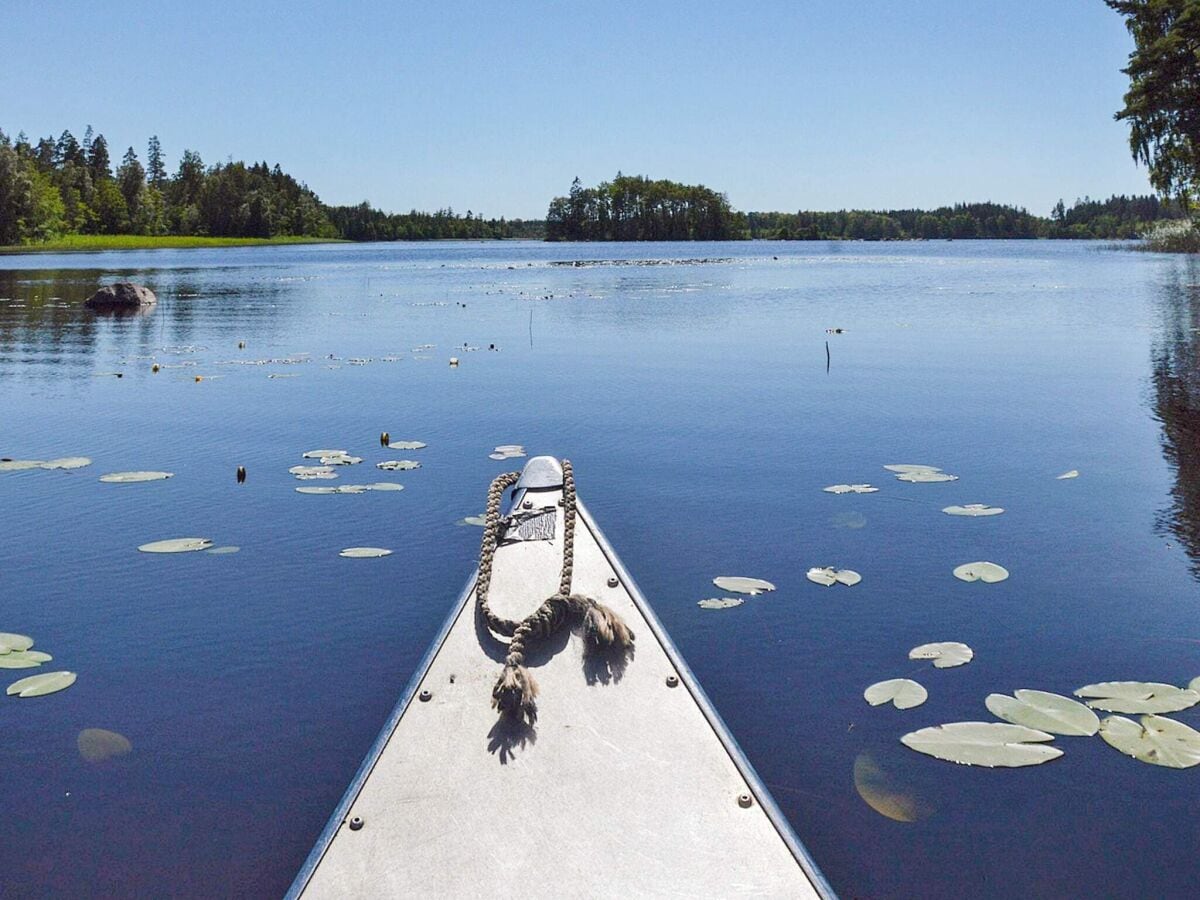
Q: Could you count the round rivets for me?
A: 7